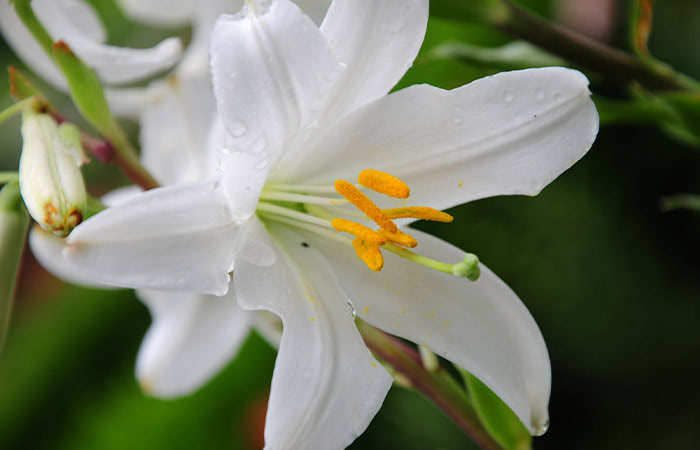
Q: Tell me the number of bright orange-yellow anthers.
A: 6